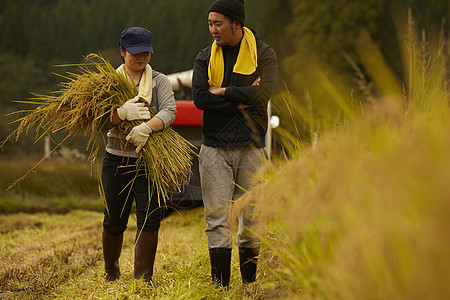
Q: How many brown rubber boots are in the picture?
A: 2